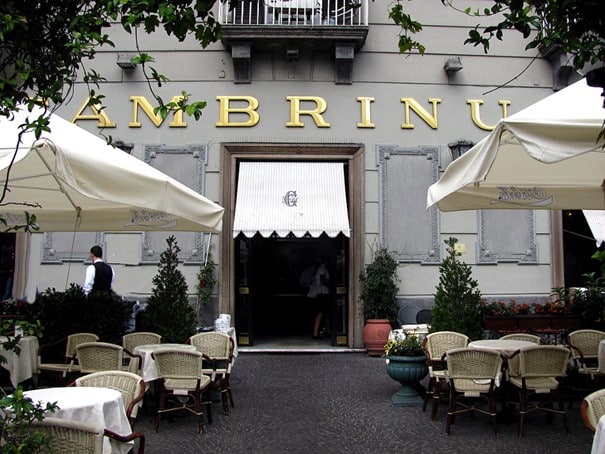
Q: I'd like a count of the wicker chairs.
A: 13